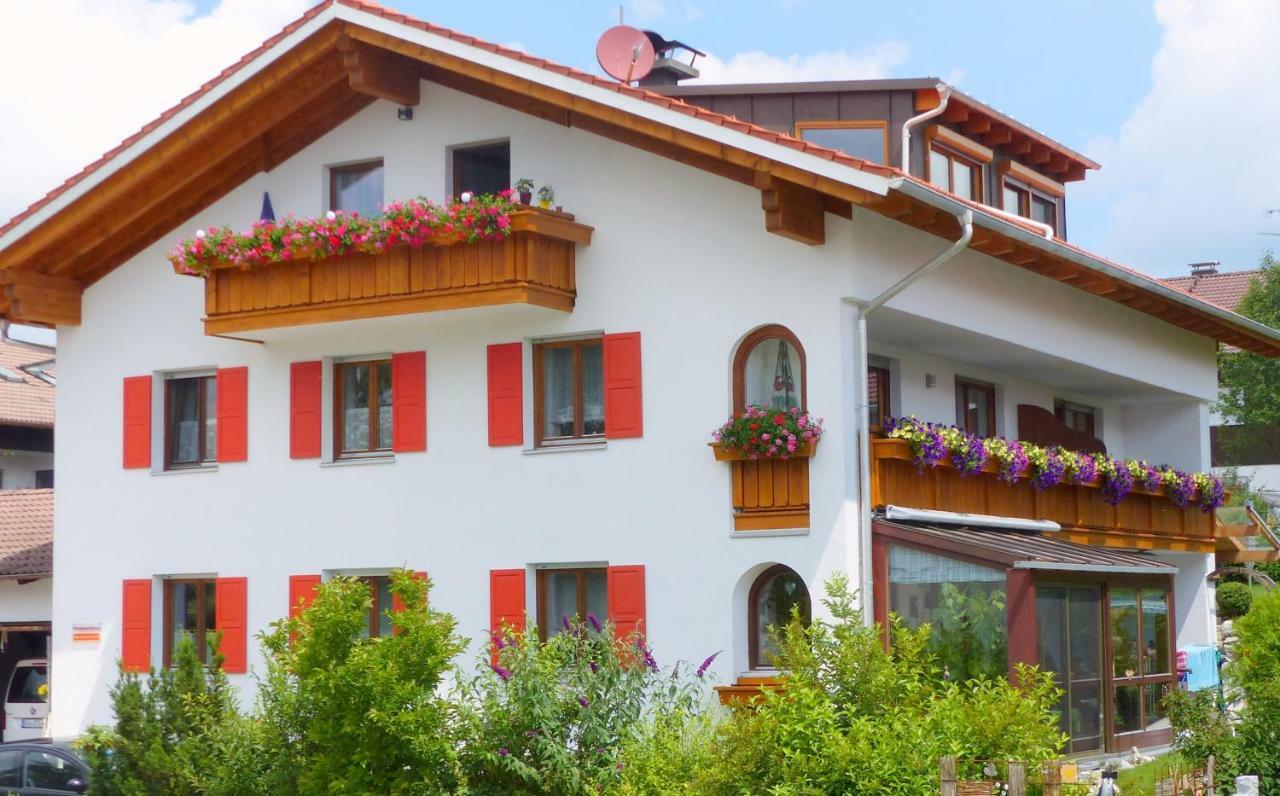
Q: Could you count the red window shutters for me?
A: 12